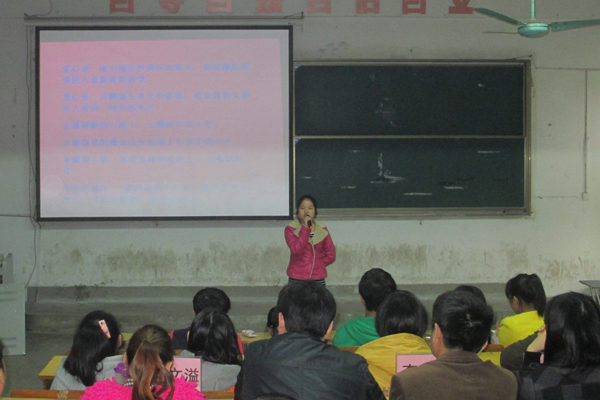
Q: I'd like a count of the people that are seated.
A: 13